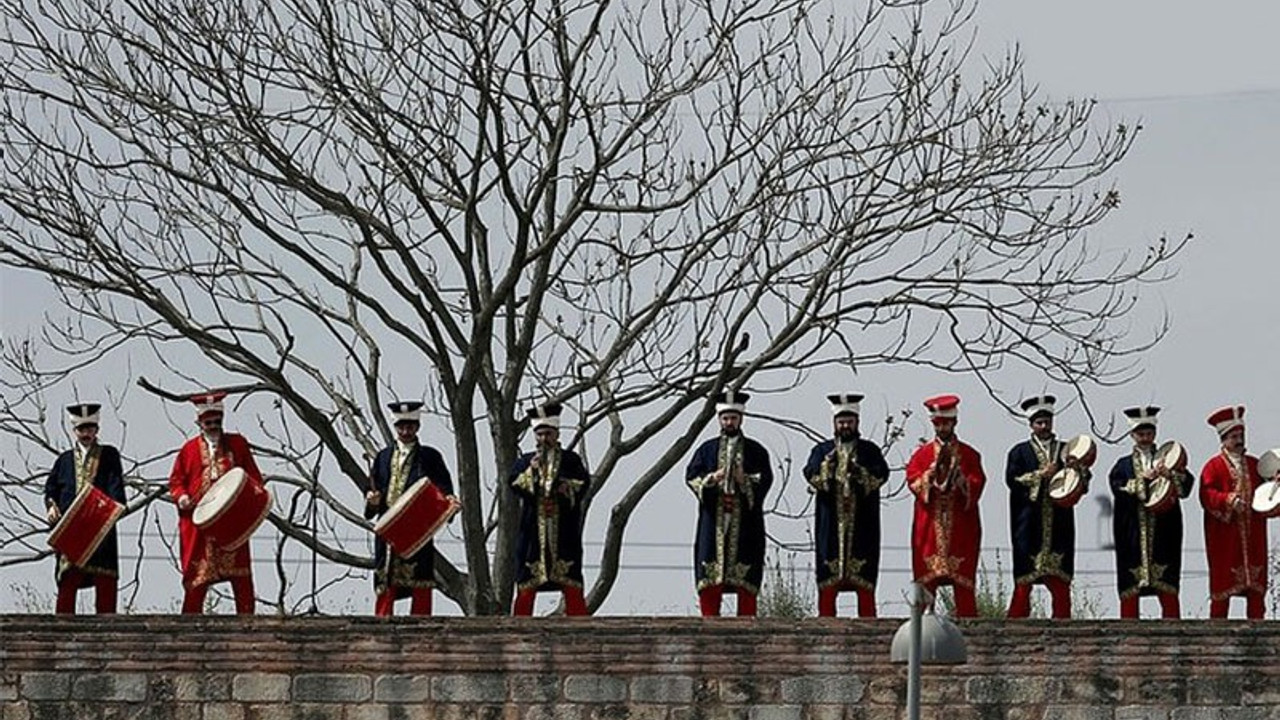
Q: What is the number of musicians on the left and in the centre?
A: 7